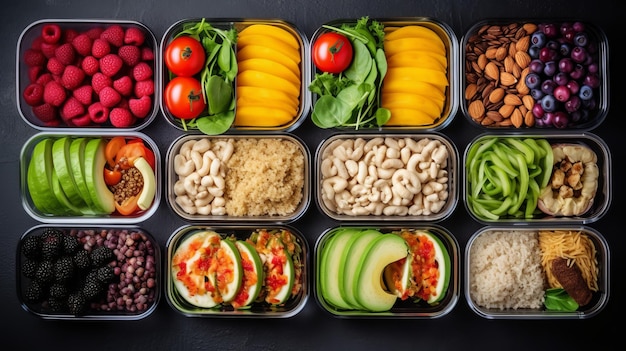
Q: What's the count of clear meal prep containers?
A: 12